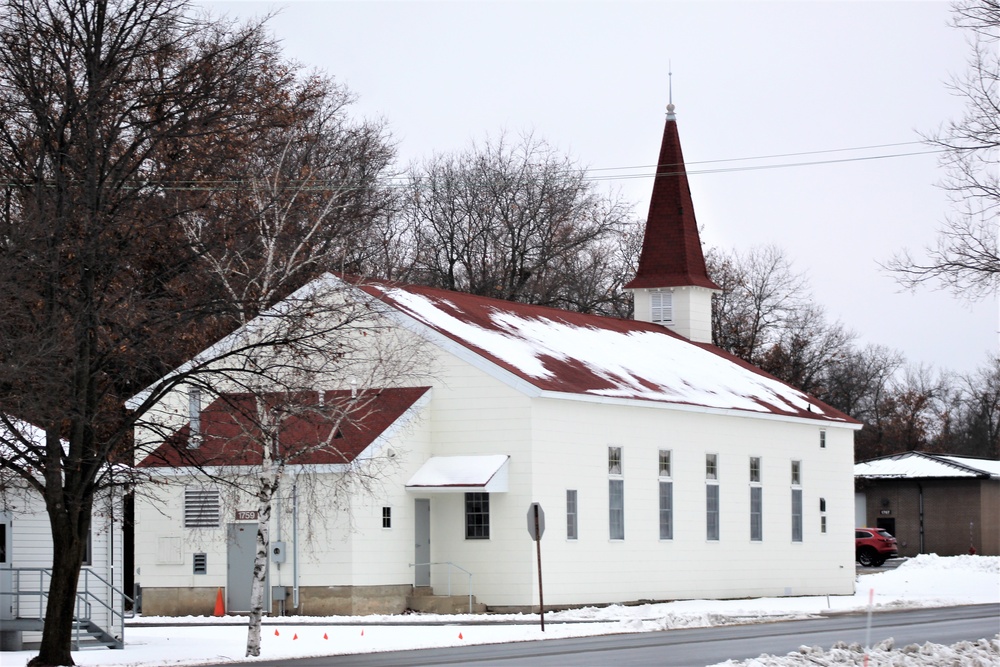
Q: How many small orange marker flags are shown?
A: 5